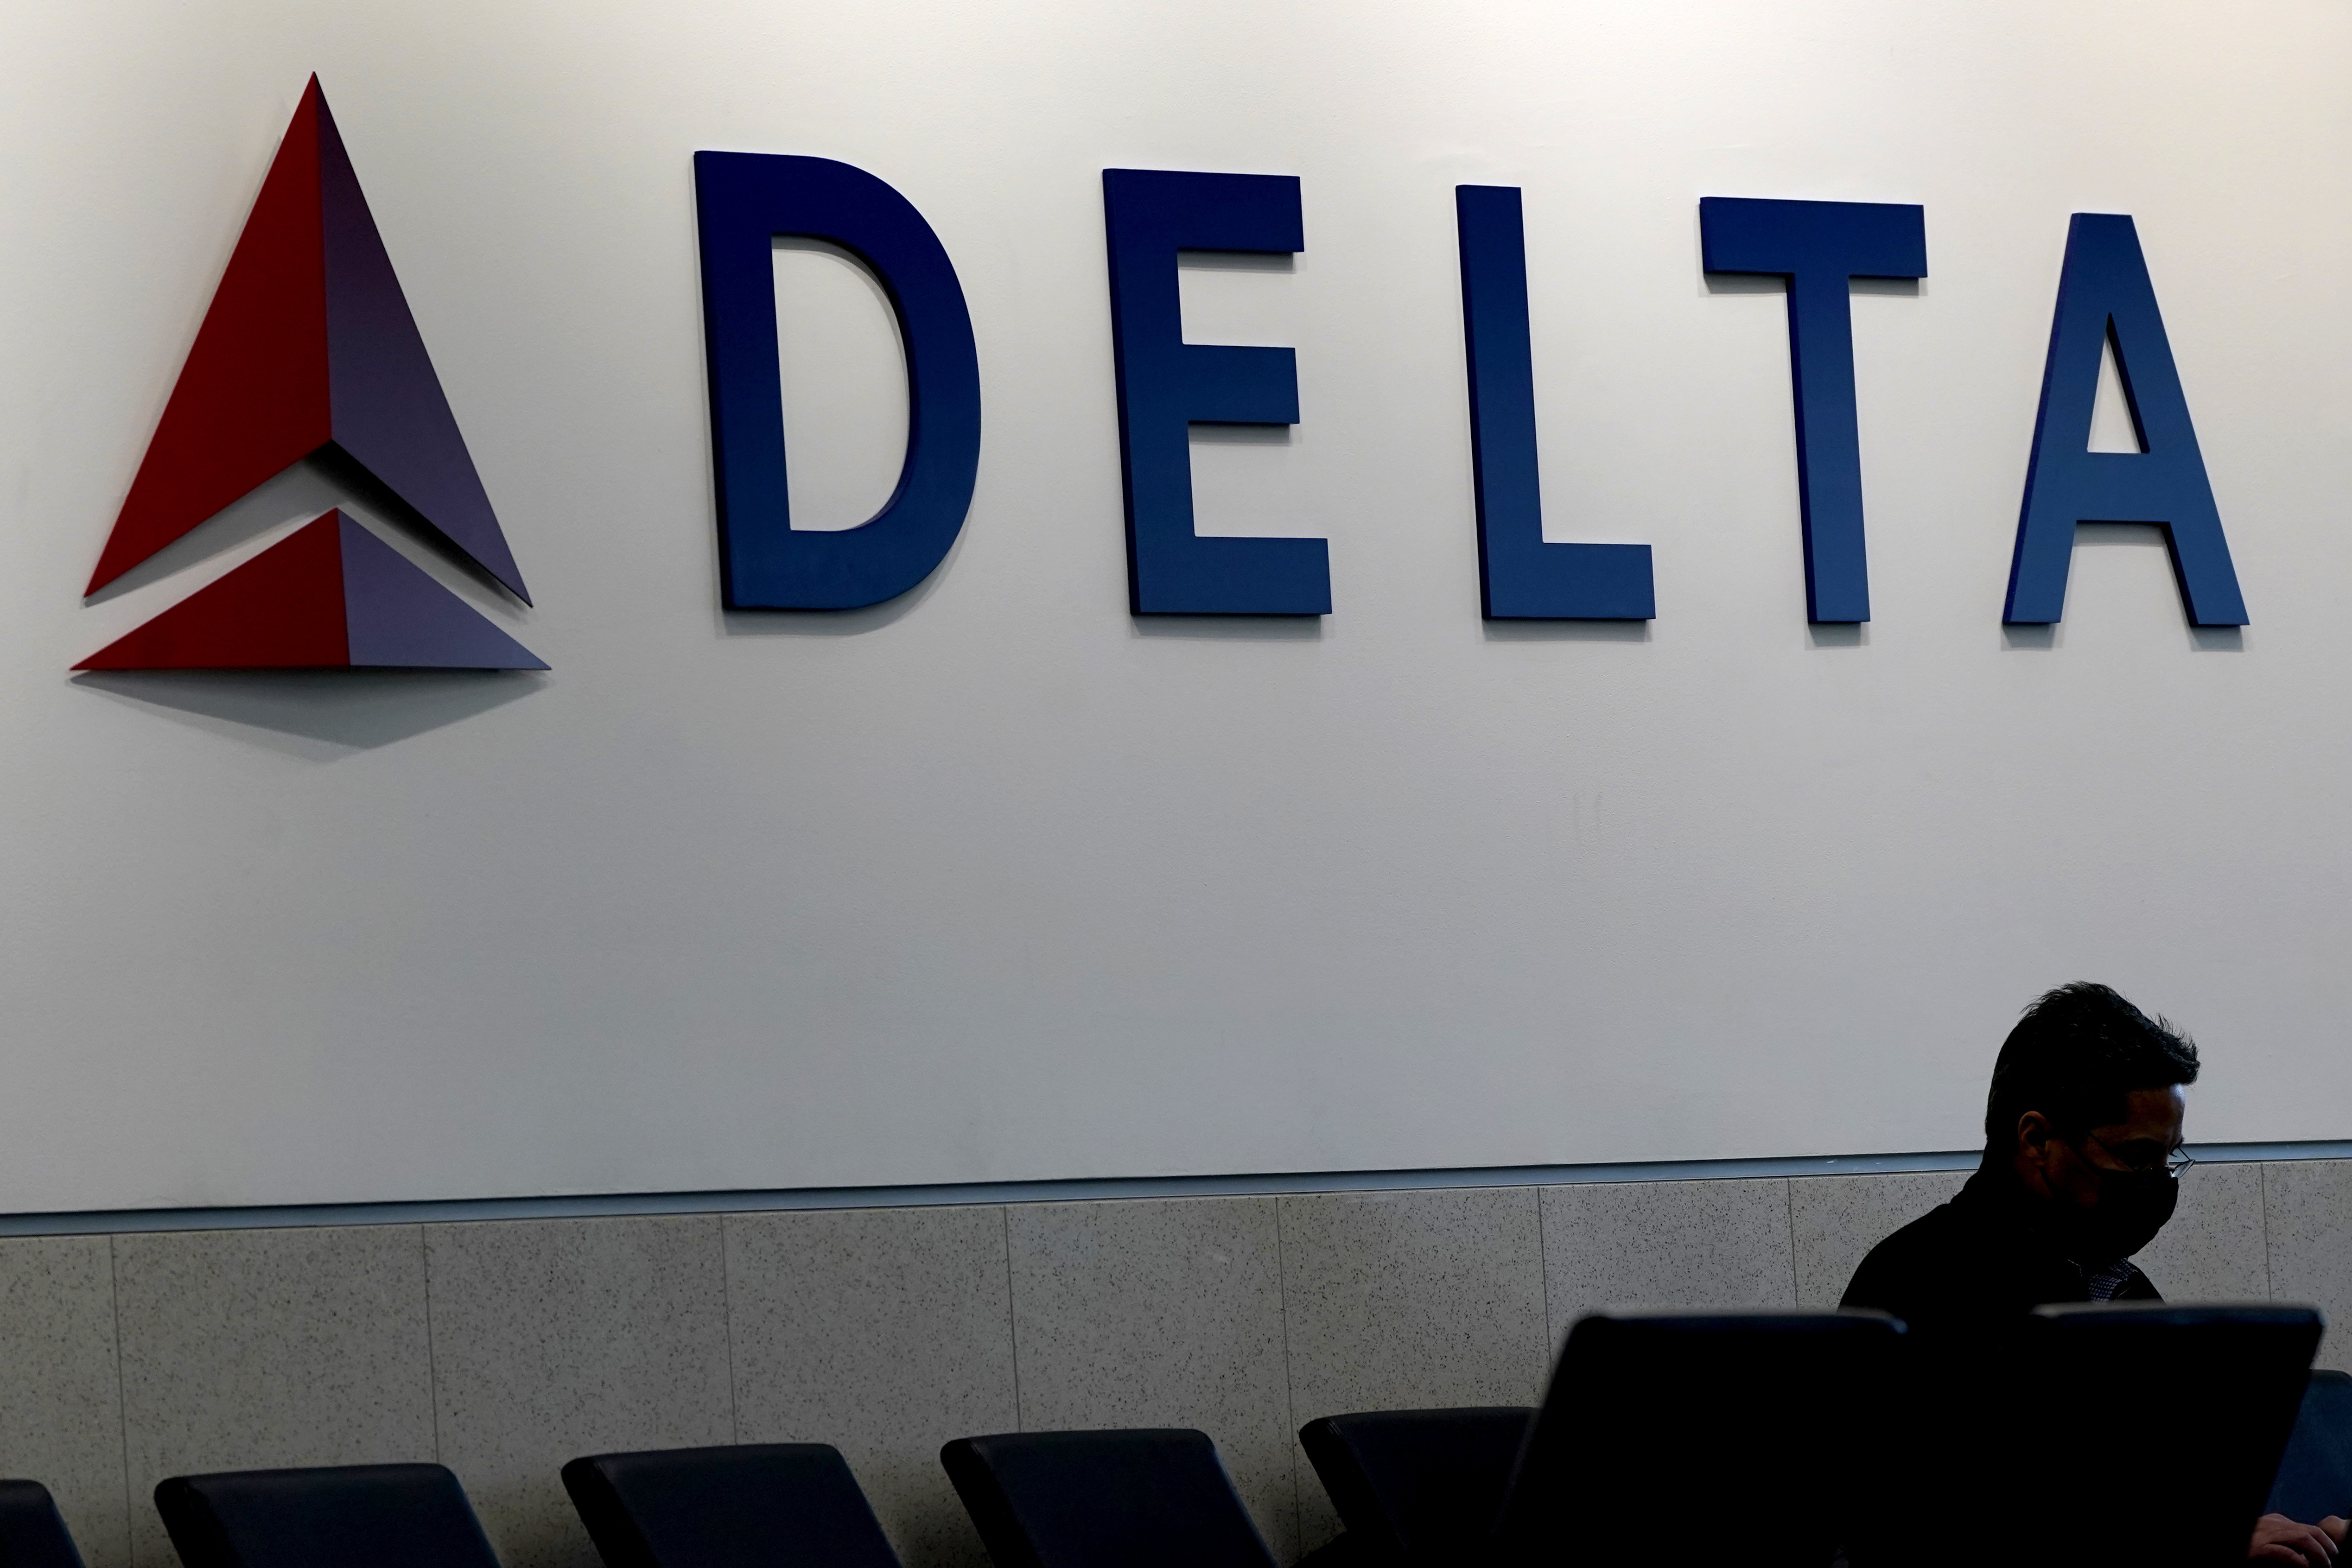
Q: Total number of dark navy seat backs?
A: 8